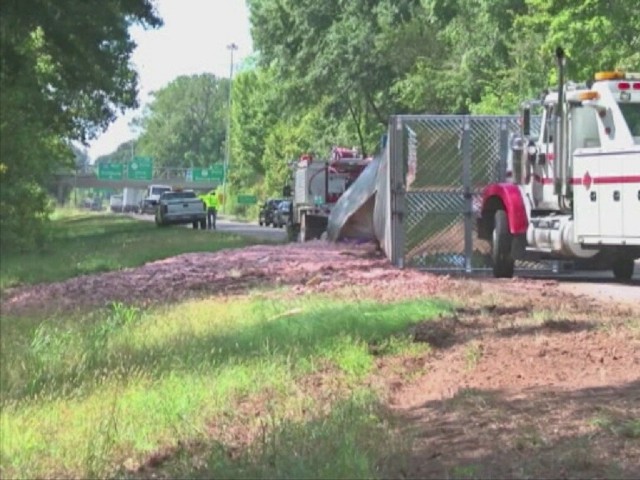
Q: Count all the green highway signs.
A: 4